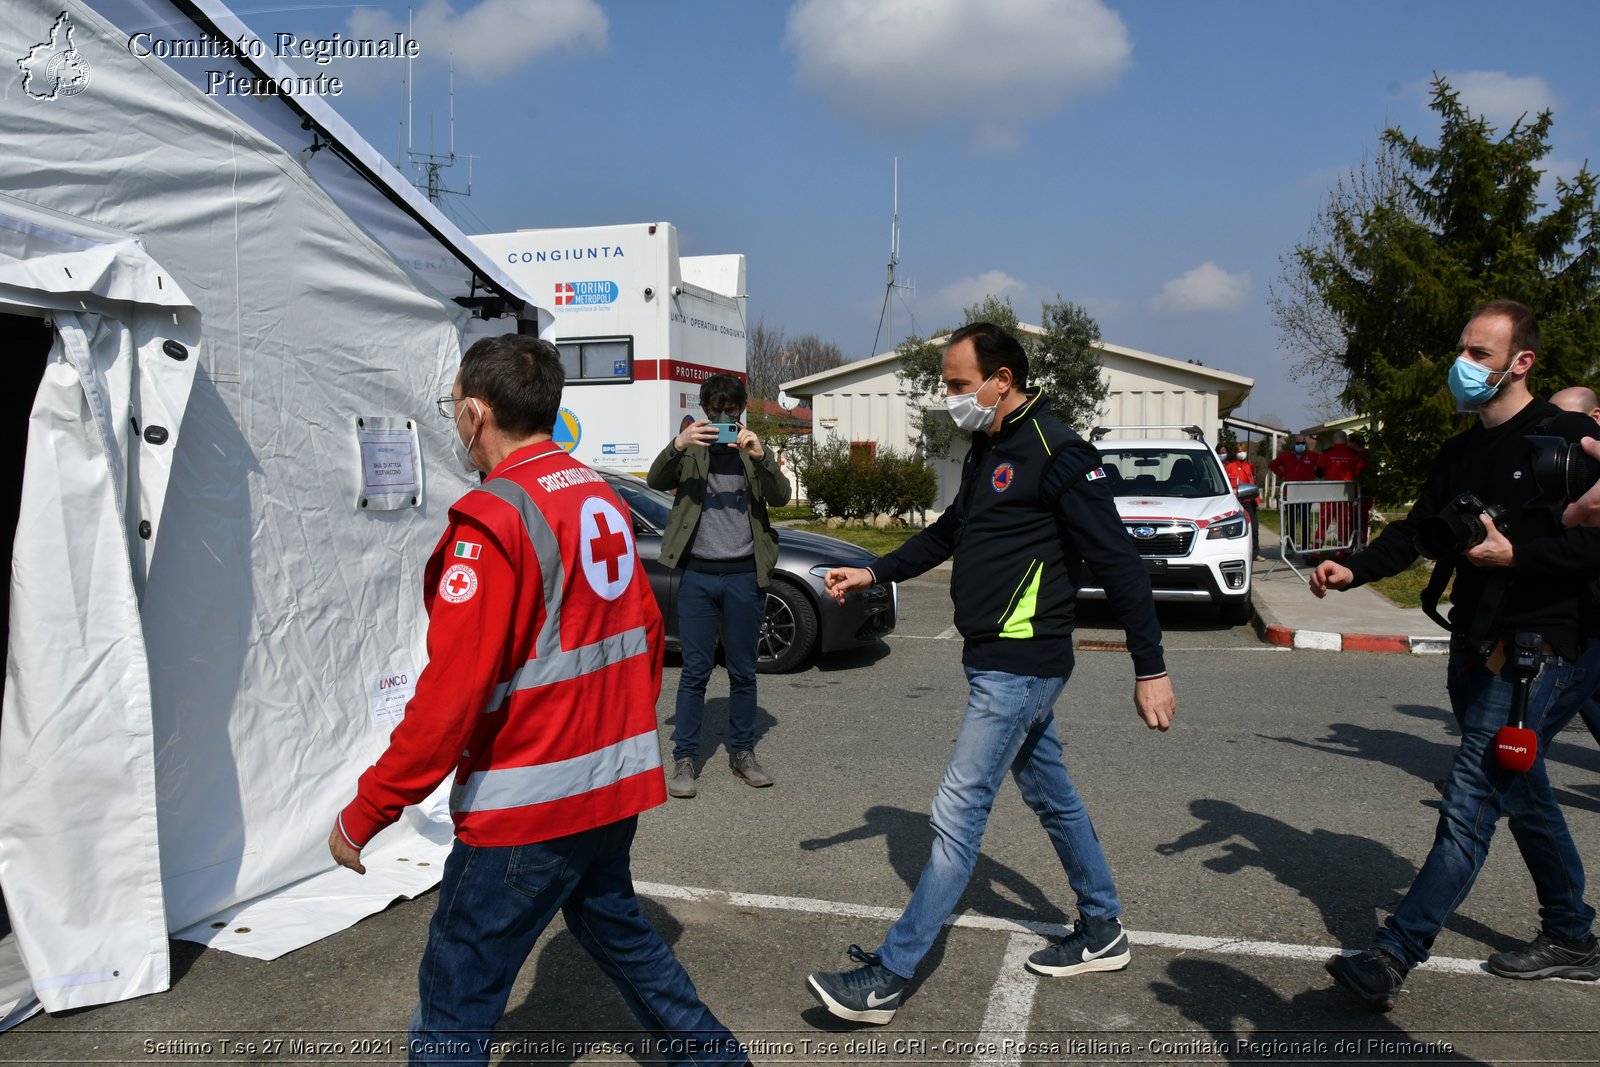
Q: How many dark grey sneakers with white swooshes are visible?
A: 2